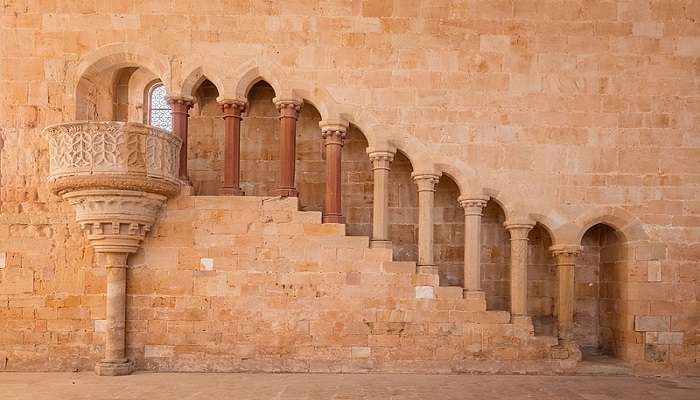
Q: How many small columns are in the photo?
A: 9